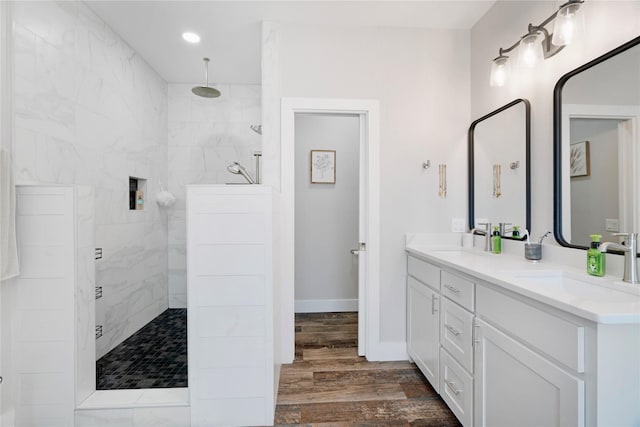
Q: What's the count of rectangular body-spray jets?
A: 3